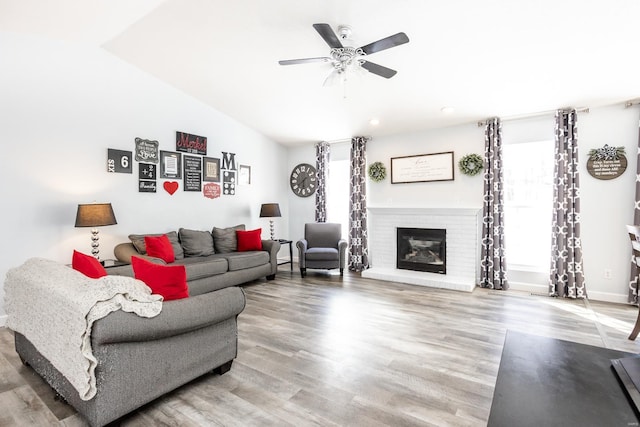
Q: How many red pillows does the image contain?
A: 4